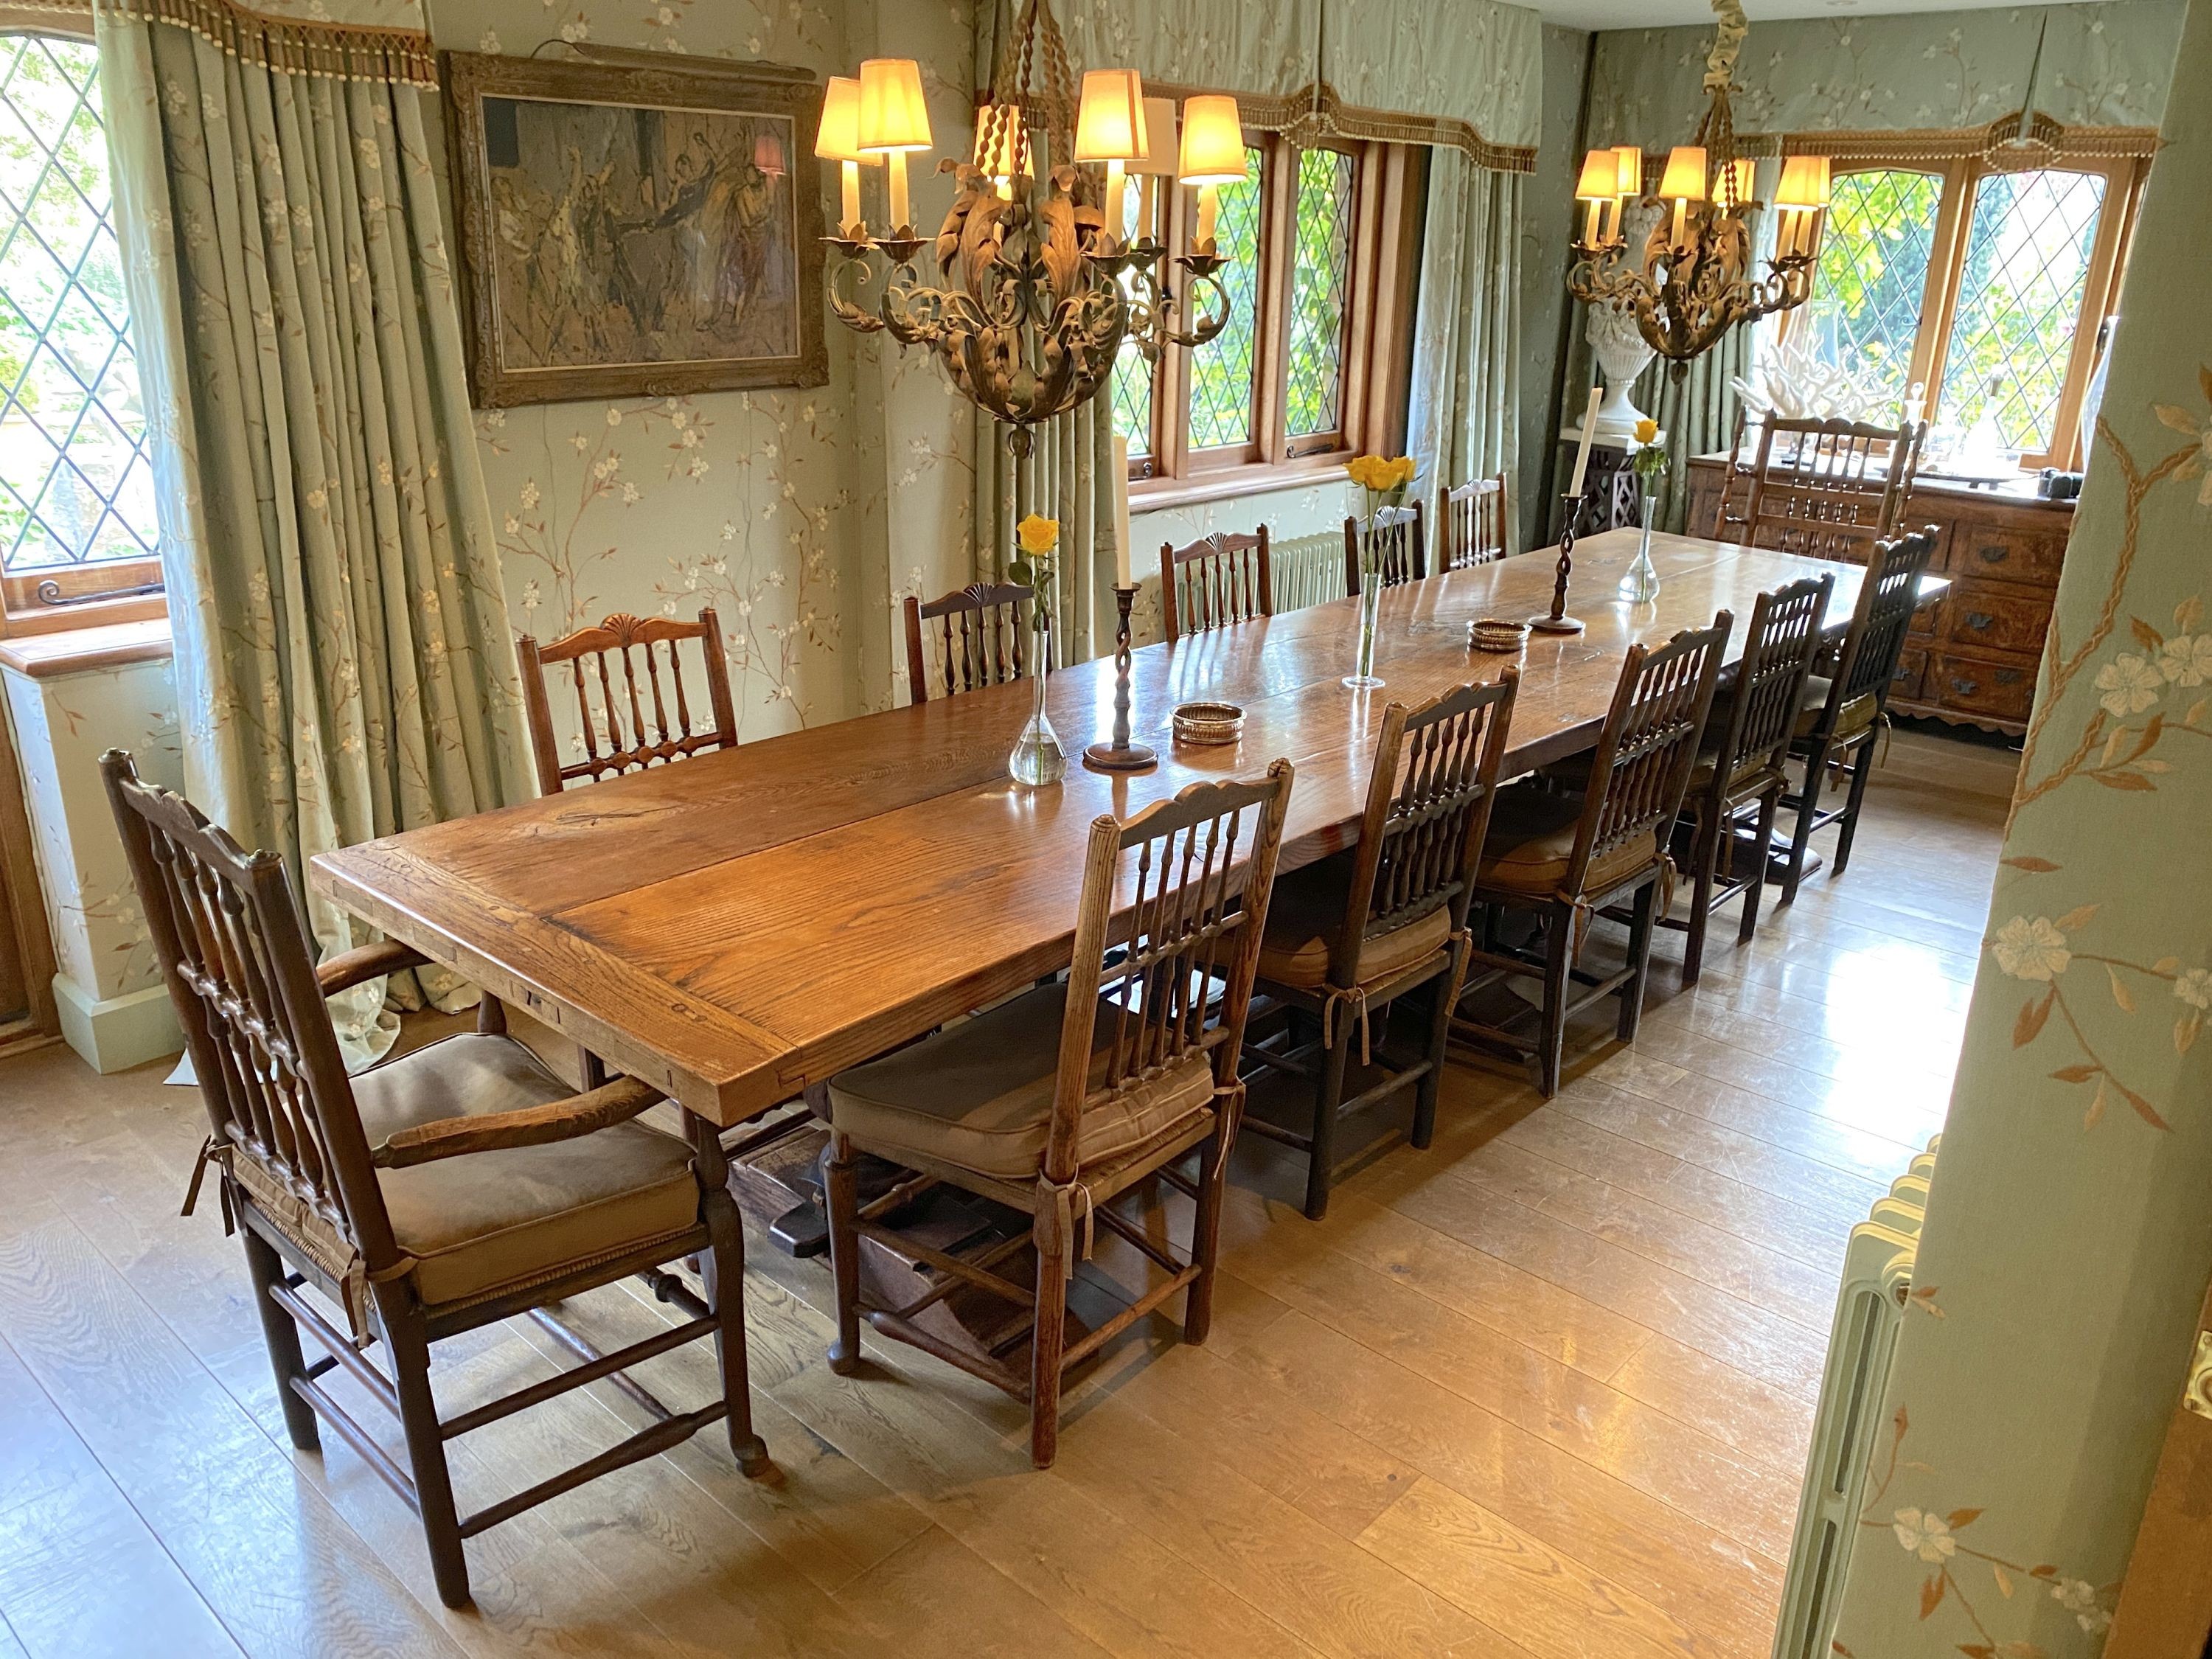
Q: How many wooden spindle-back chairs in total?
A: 12